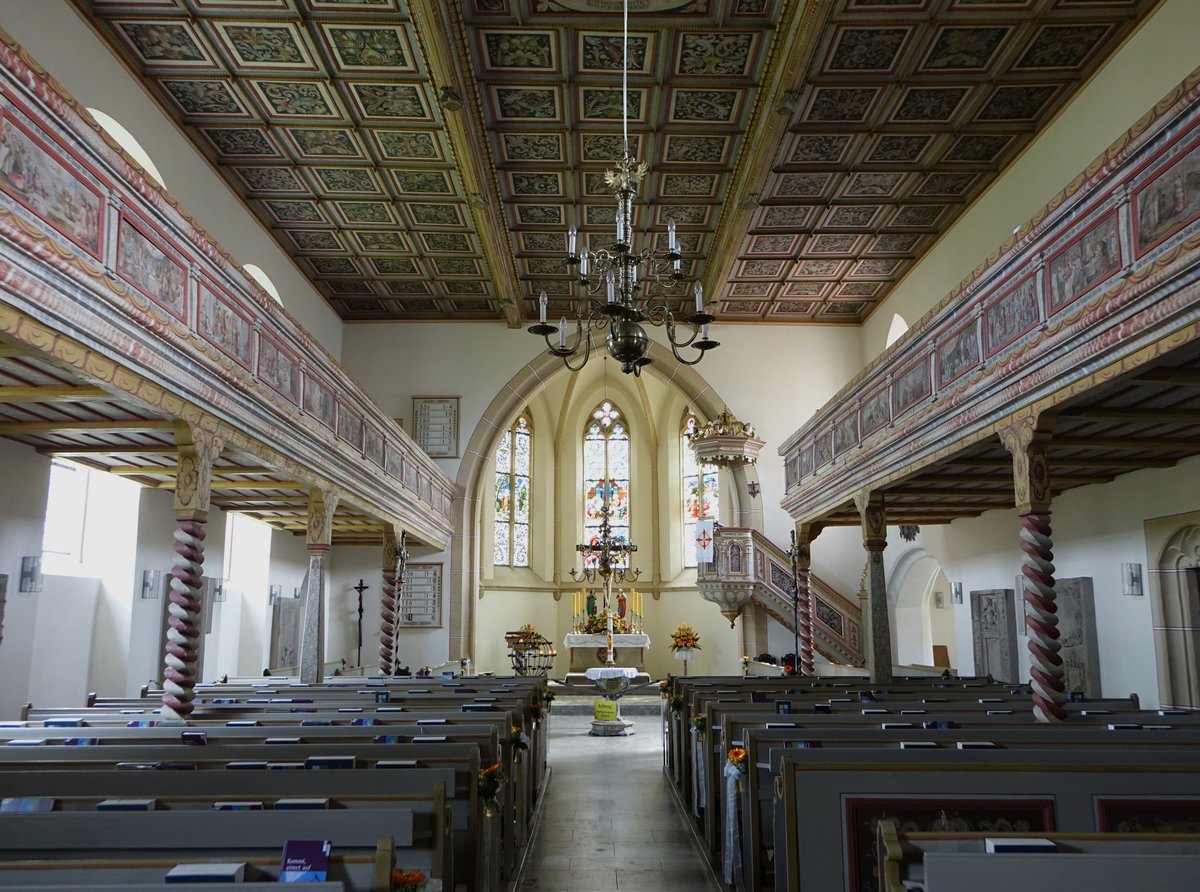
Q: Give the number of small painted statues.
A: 2